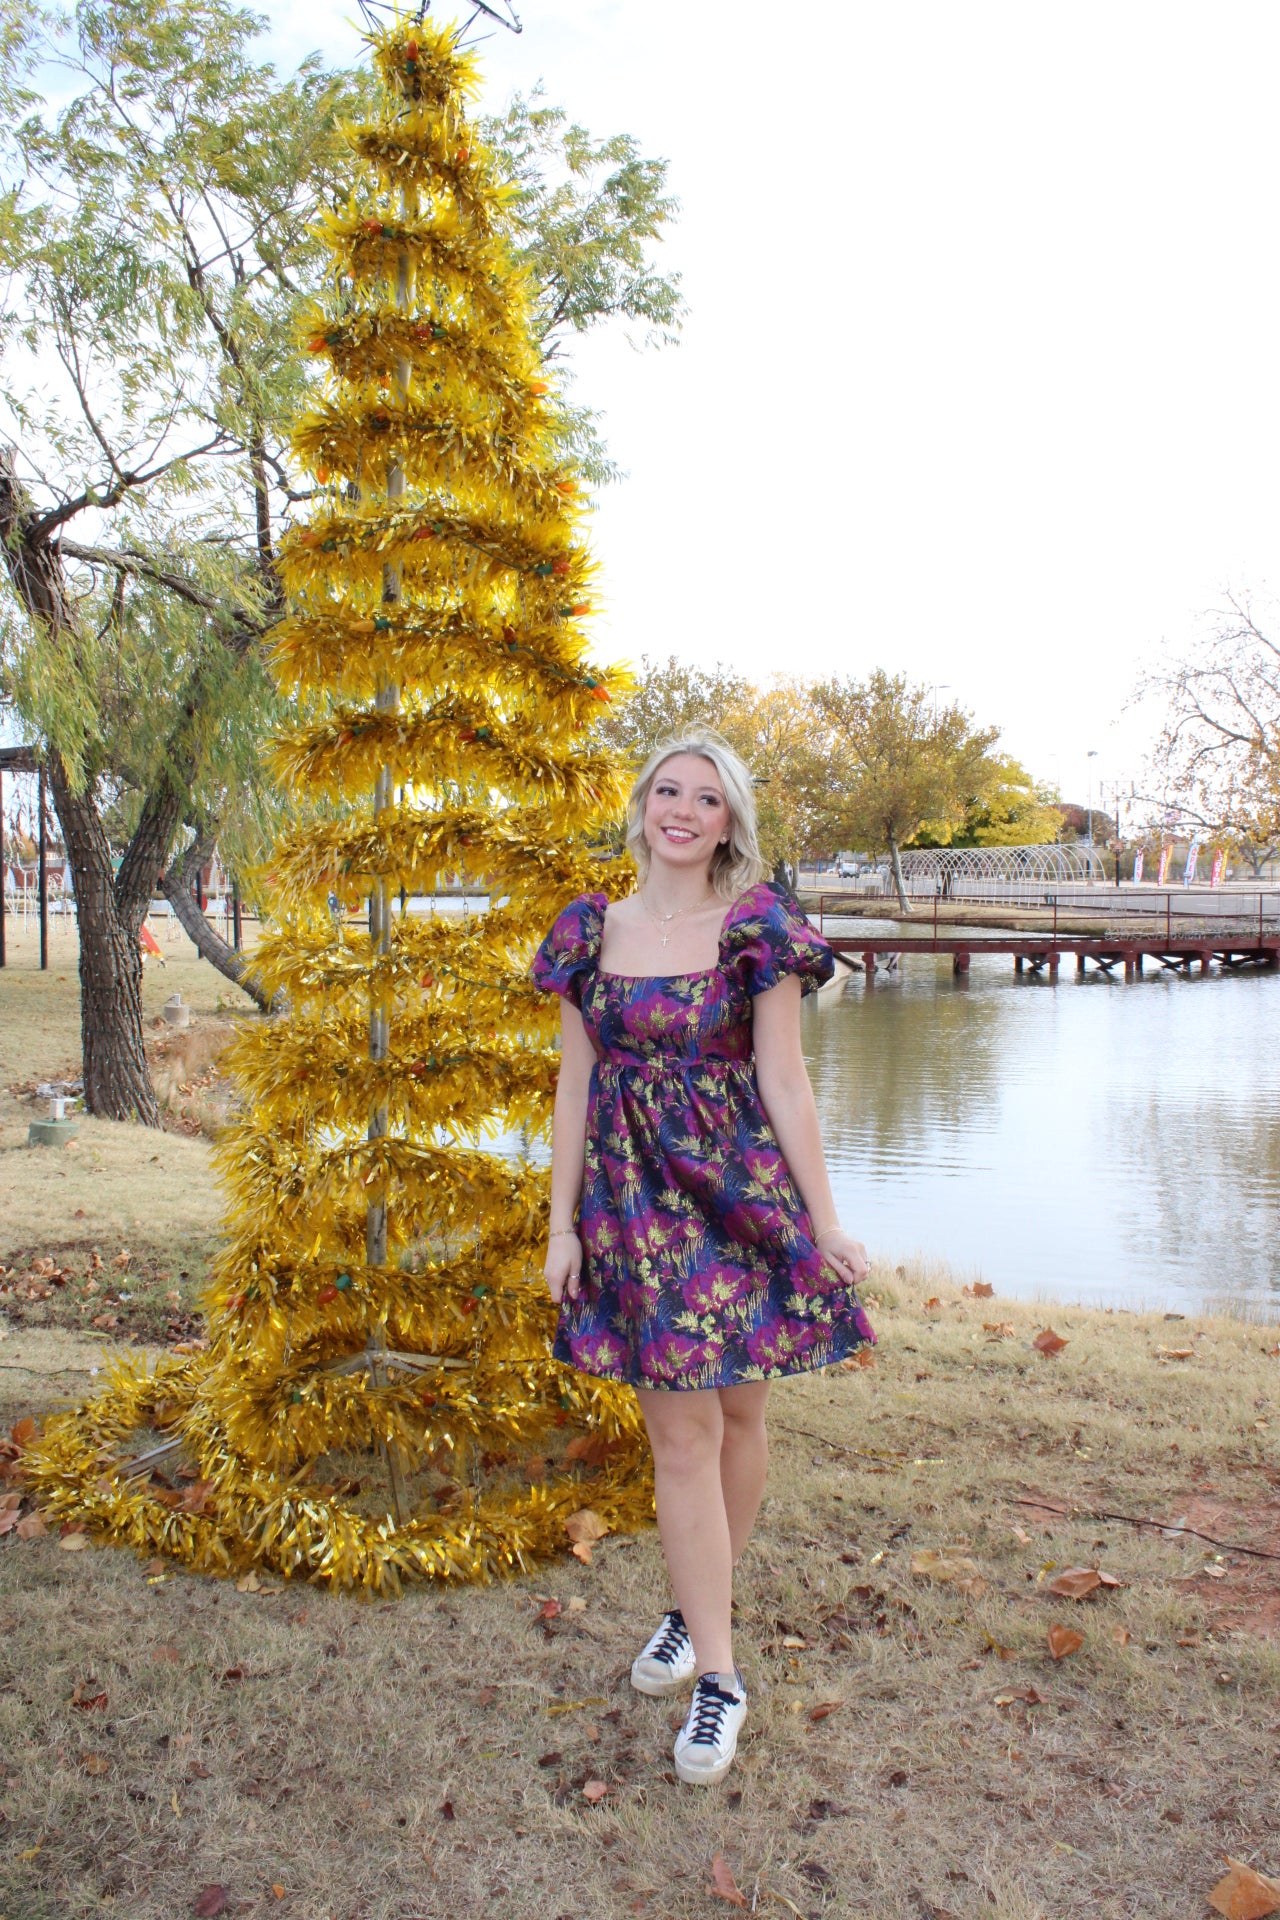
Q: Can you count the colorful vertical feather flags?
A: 4